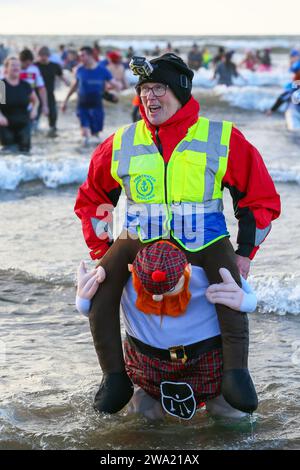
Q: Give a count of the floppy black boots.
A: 2